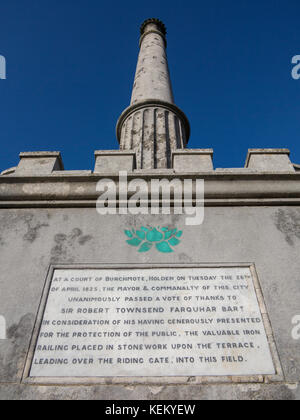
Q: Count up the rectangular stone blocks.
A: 4